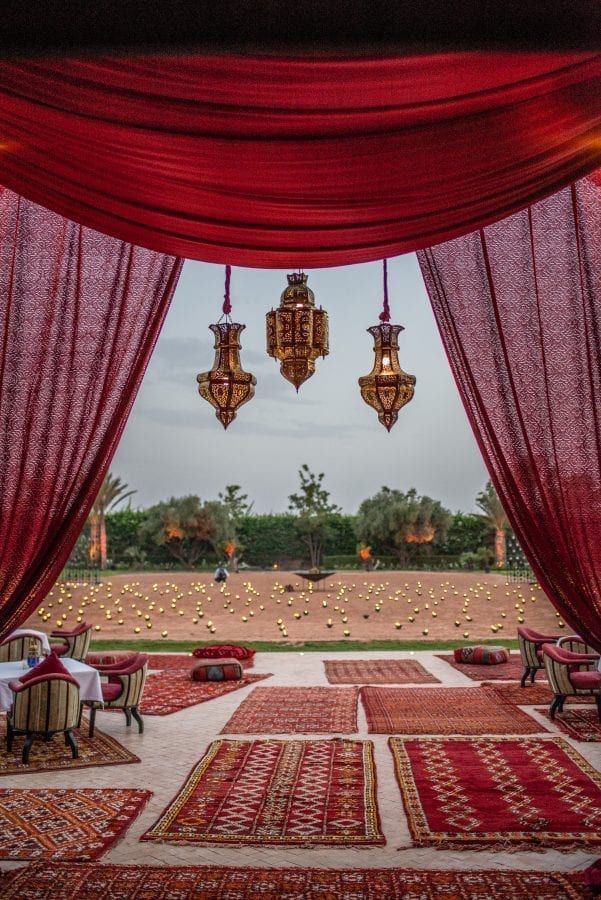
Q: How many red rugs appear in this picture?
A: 13